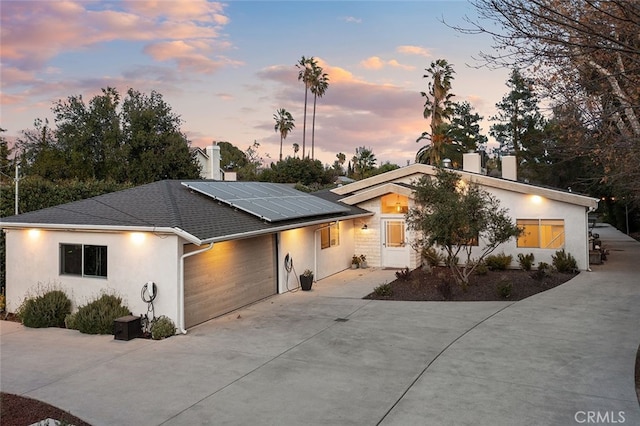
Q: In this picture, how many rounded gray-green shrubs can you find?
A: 3